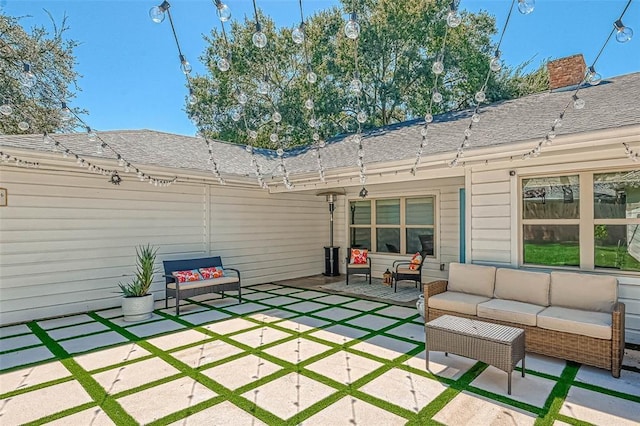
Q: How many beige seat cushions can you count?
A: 6